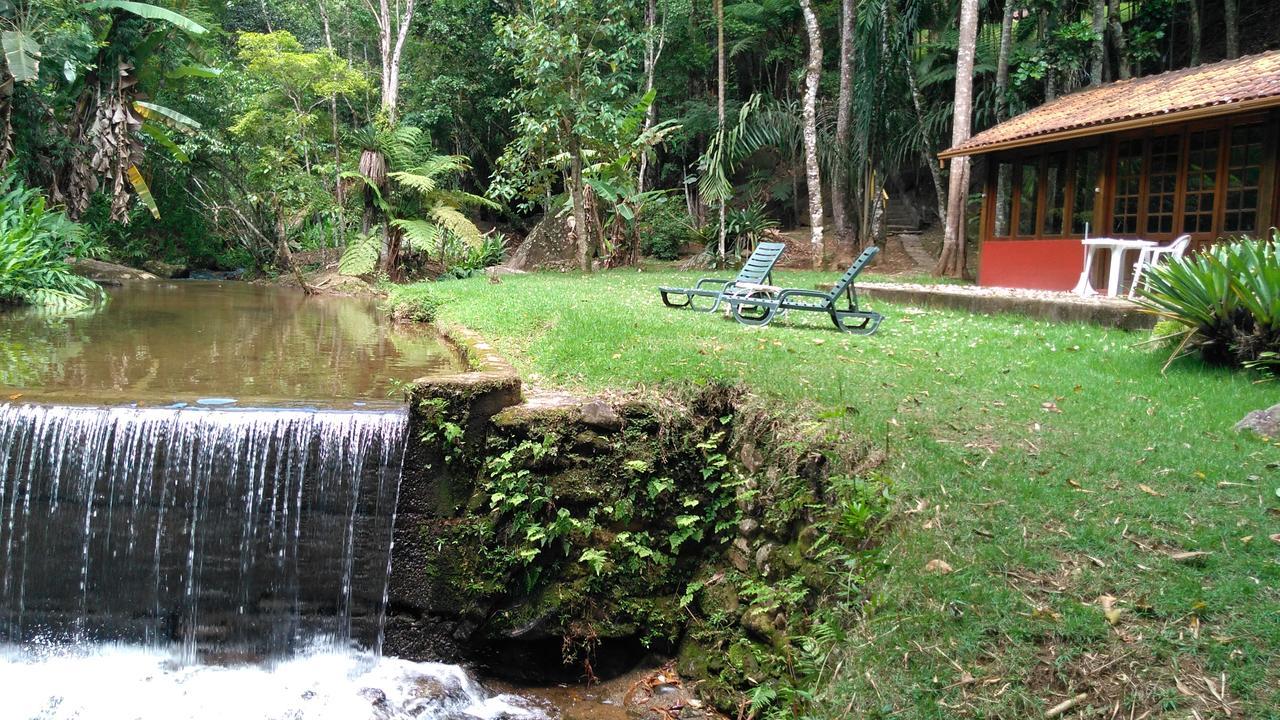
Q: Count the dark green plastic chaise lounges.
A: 2